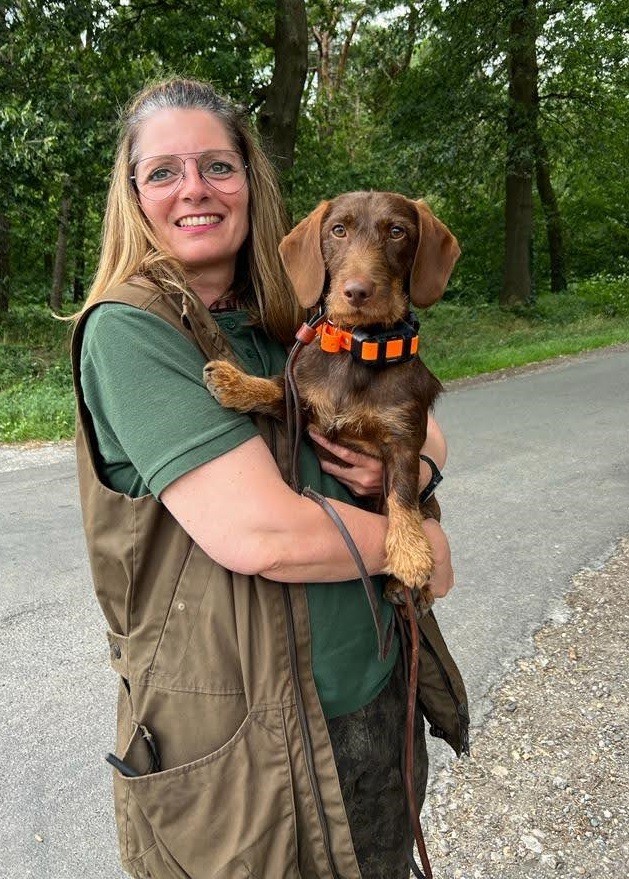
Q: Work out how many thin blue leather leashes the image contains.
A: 0